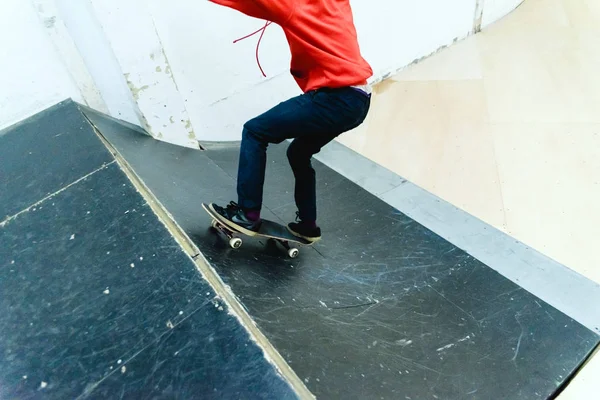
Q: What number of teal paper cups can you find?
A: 0